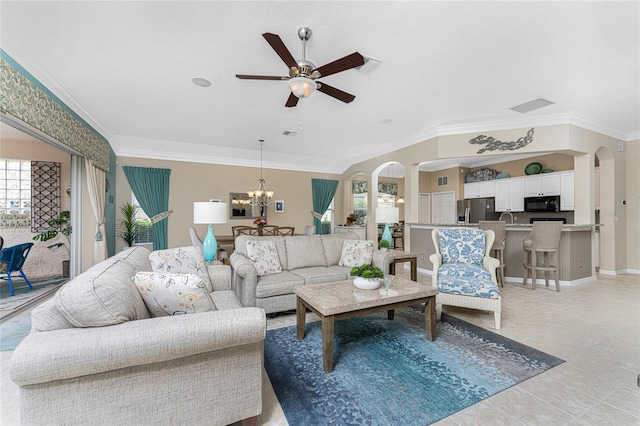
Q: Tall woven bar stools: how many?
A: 2